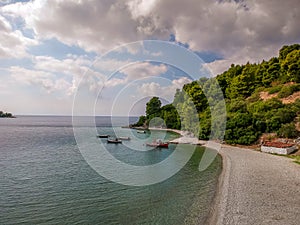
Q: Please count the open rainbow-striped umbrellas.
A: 0